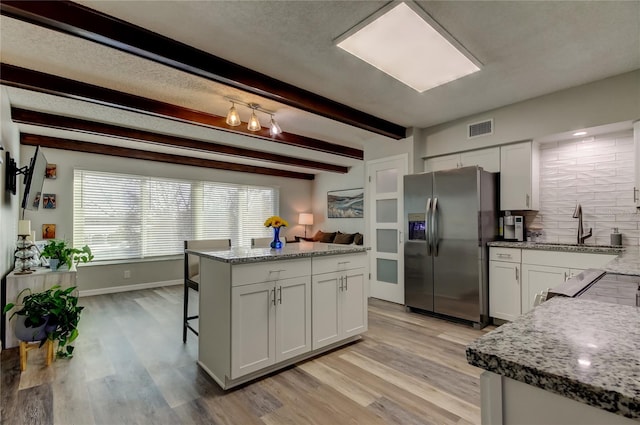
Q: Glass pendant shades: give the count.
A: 3